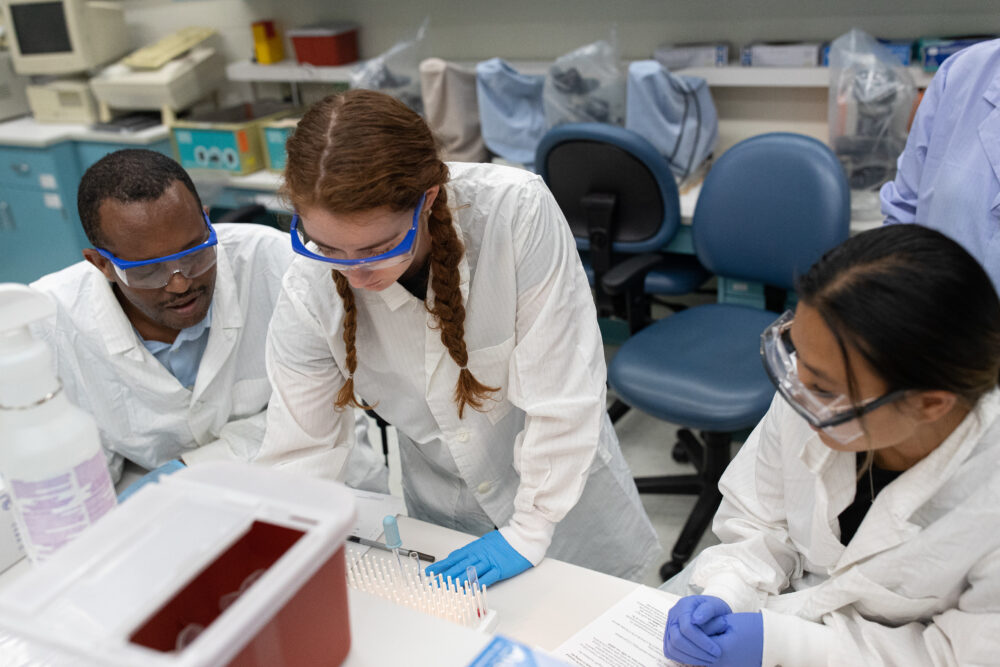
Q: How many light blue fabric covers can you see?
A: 2